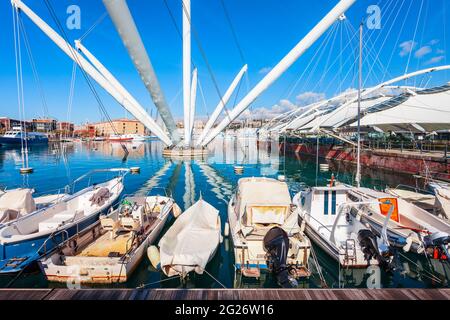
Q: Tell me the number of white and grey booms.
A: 7